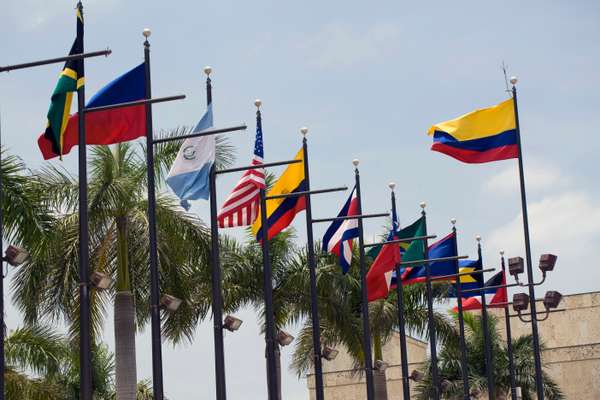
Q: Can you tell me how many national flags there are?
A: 12